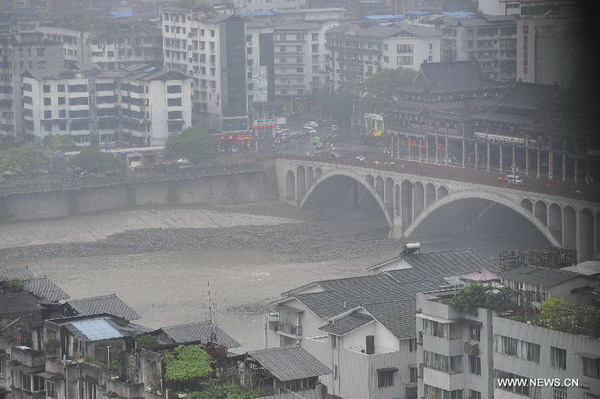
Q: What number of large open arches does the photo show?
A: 2